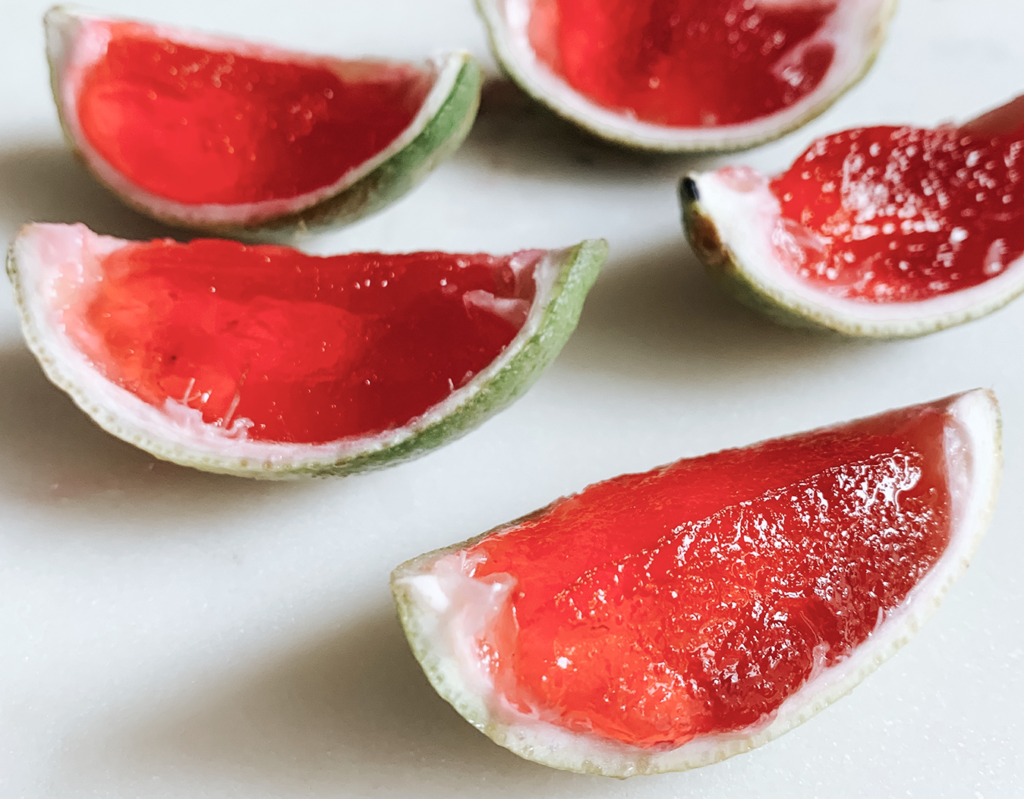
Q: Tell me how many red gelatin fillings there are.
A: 5